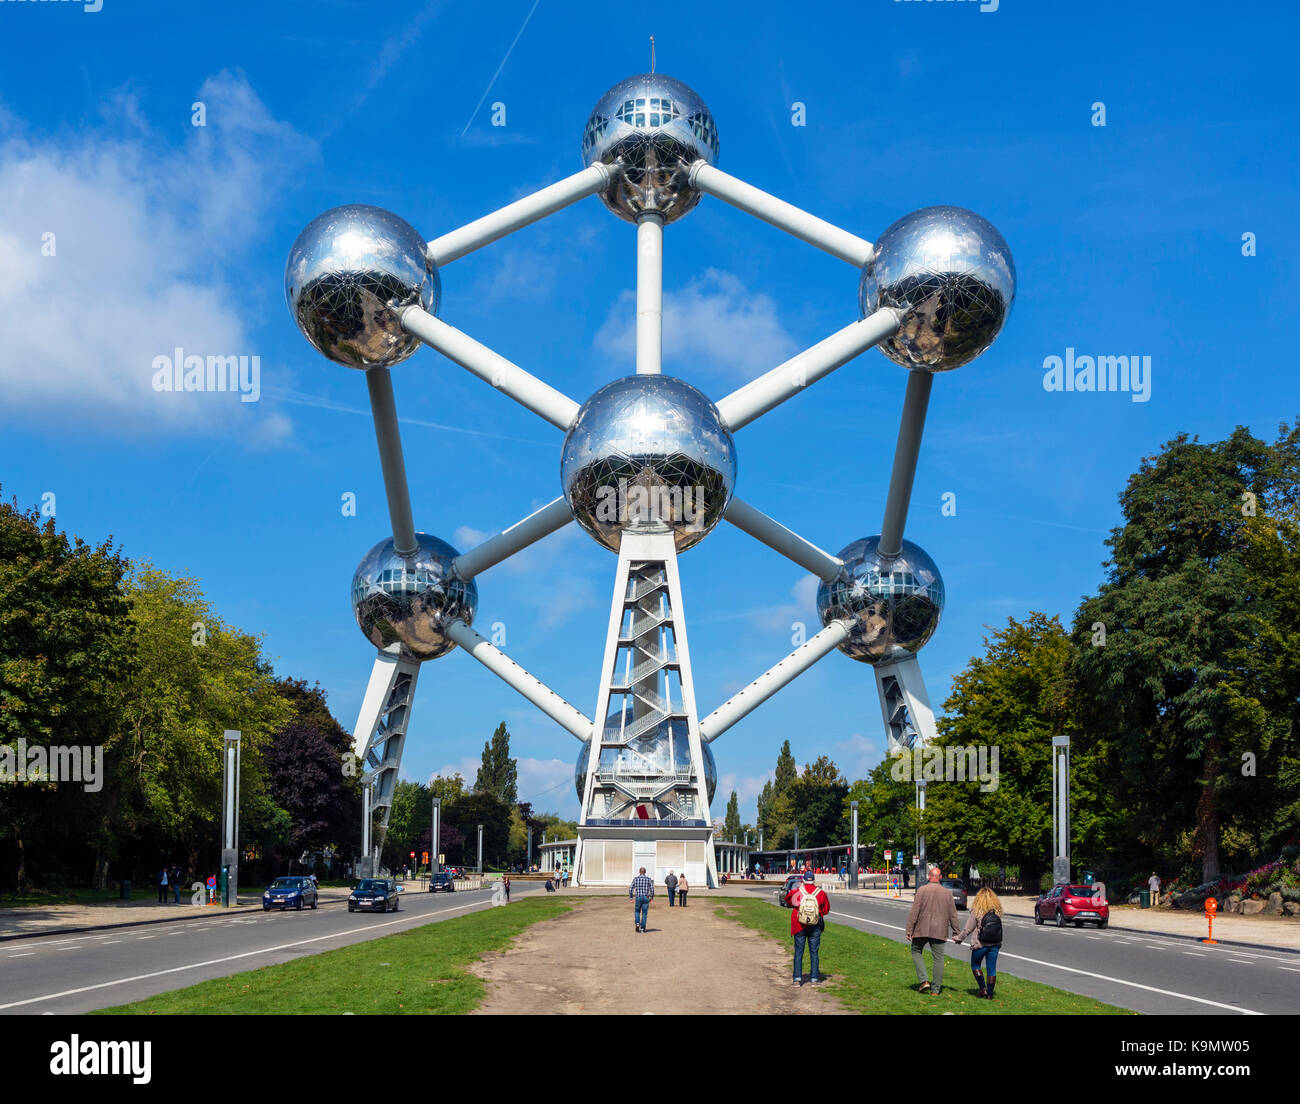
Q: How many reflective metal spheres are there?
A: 7